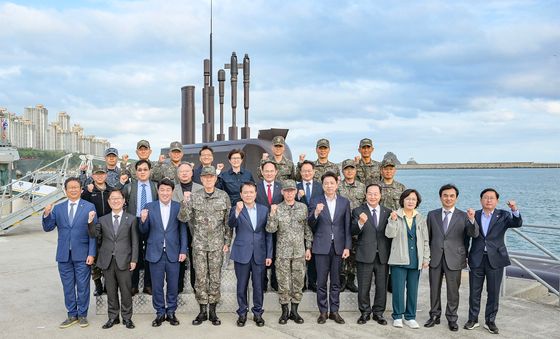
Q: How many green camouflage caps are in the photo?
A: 10